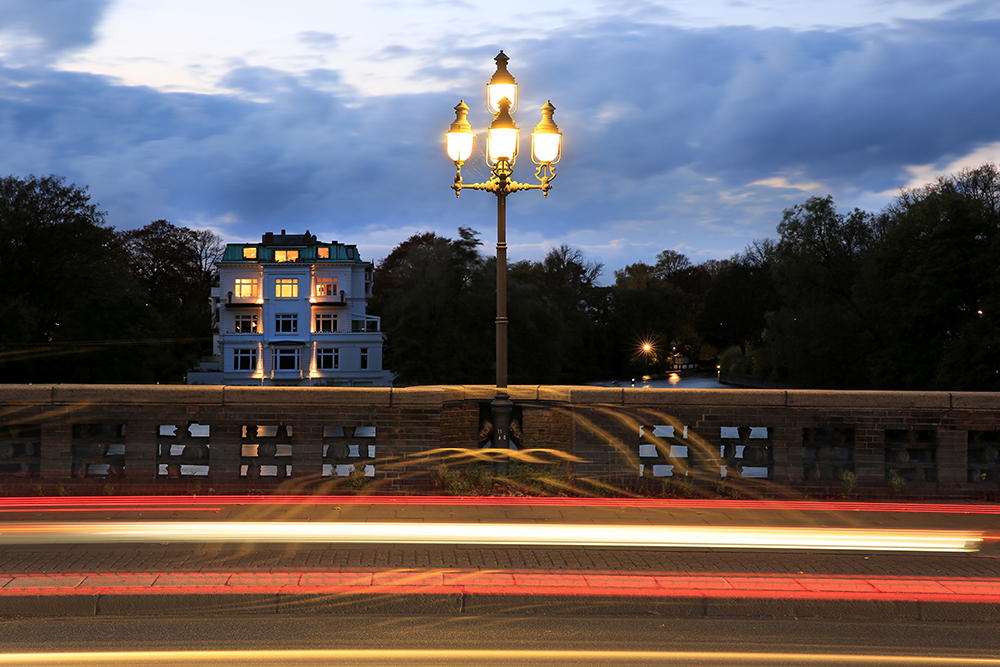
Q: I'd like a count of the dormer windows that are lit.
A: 3